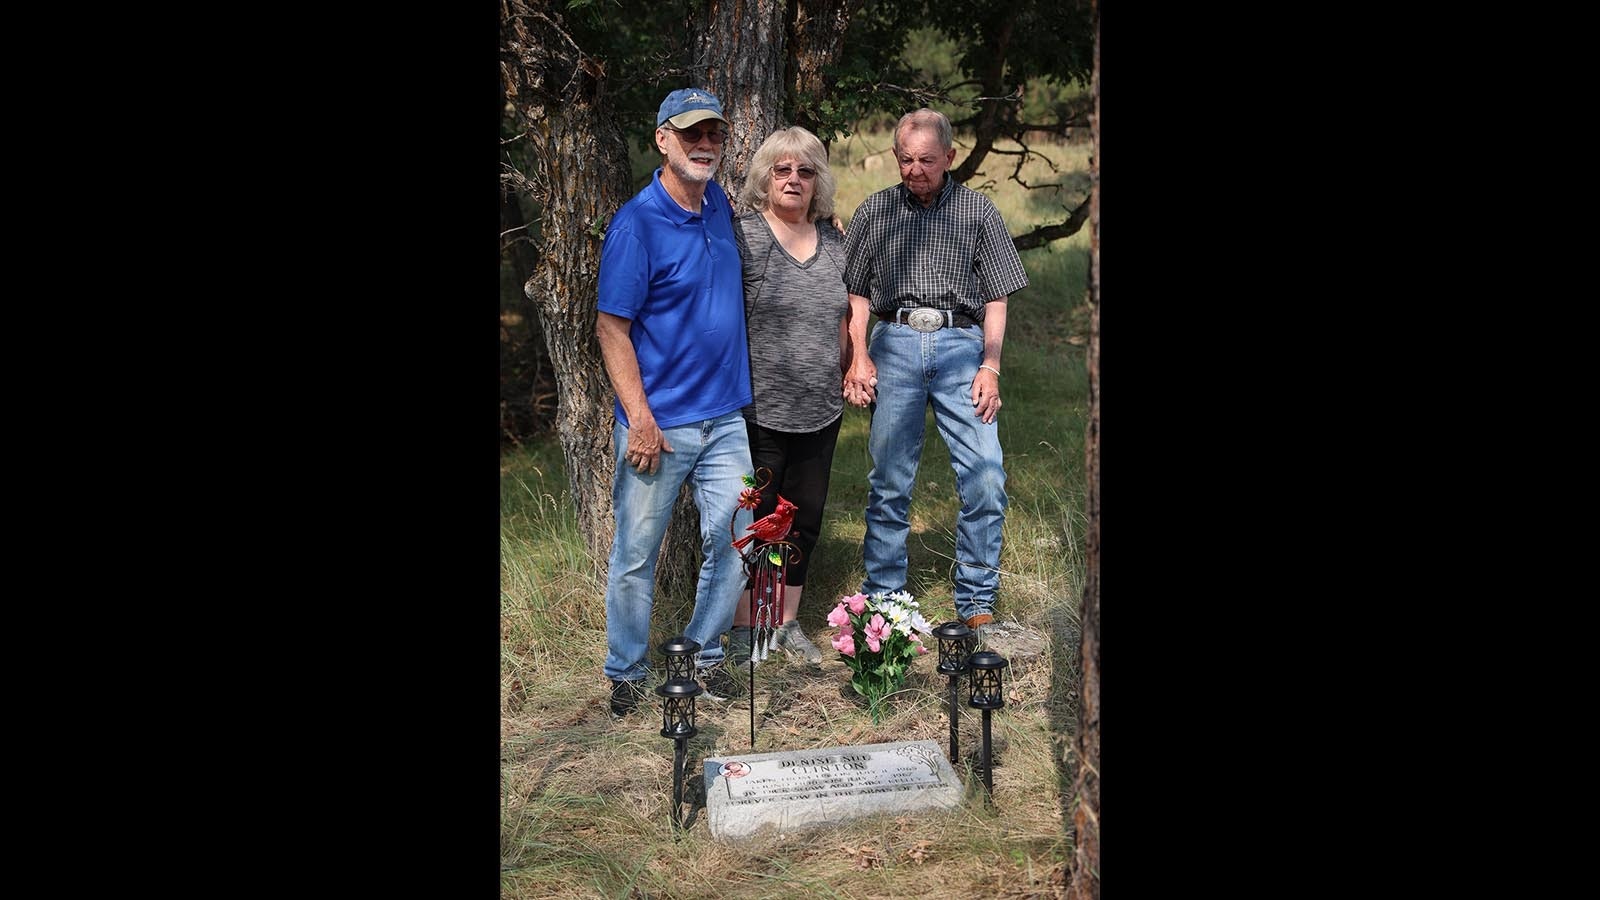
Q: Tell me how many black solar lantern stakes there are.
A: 4